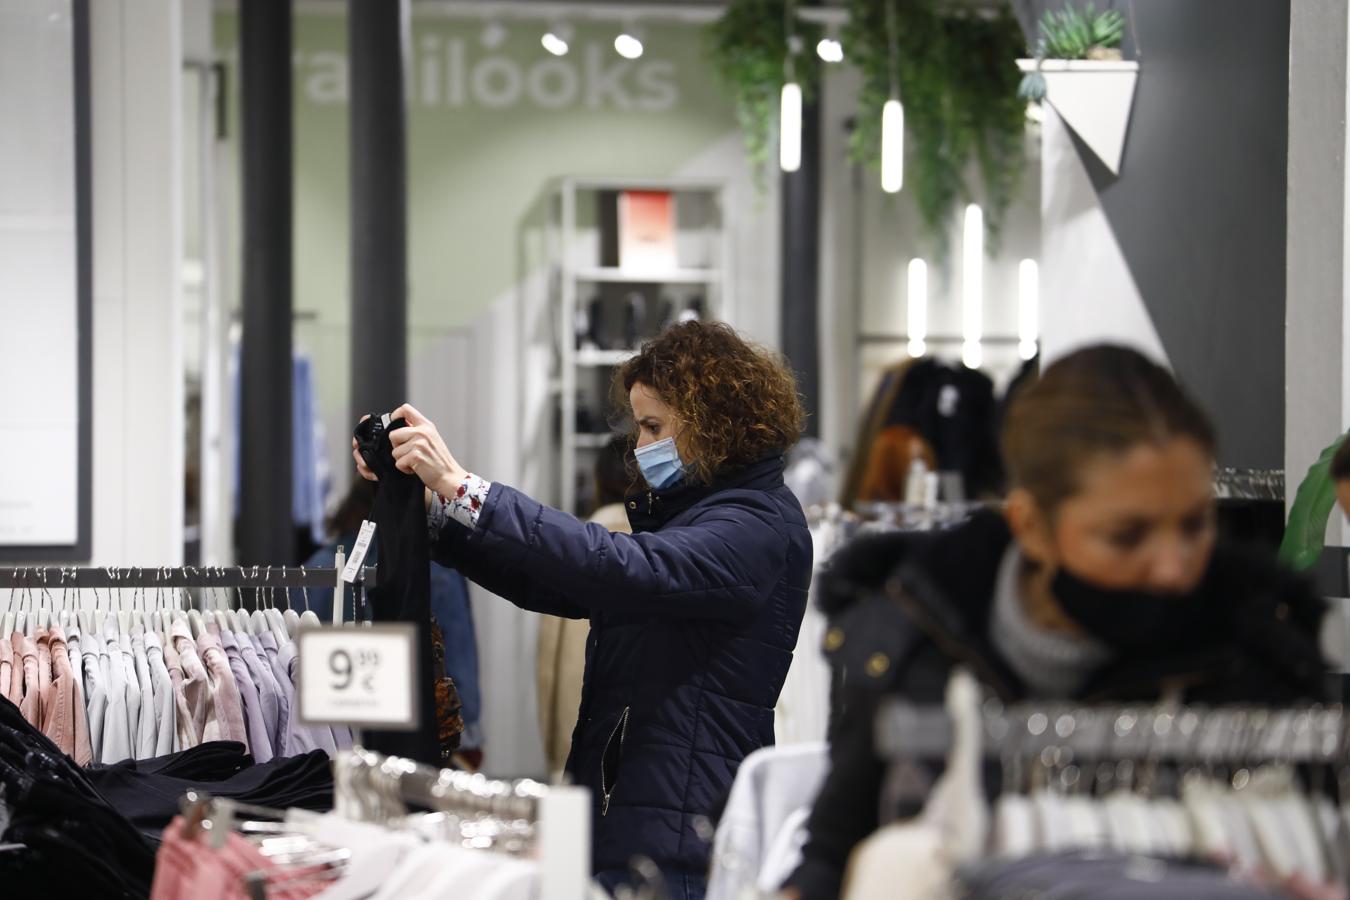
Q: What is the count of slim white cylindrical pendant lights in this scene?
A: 5